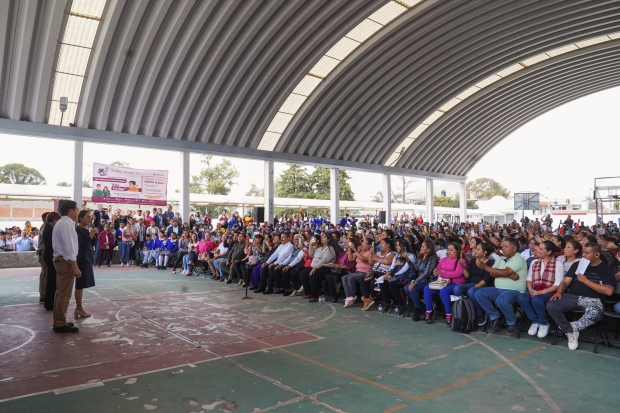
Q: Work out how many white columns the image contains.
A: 7